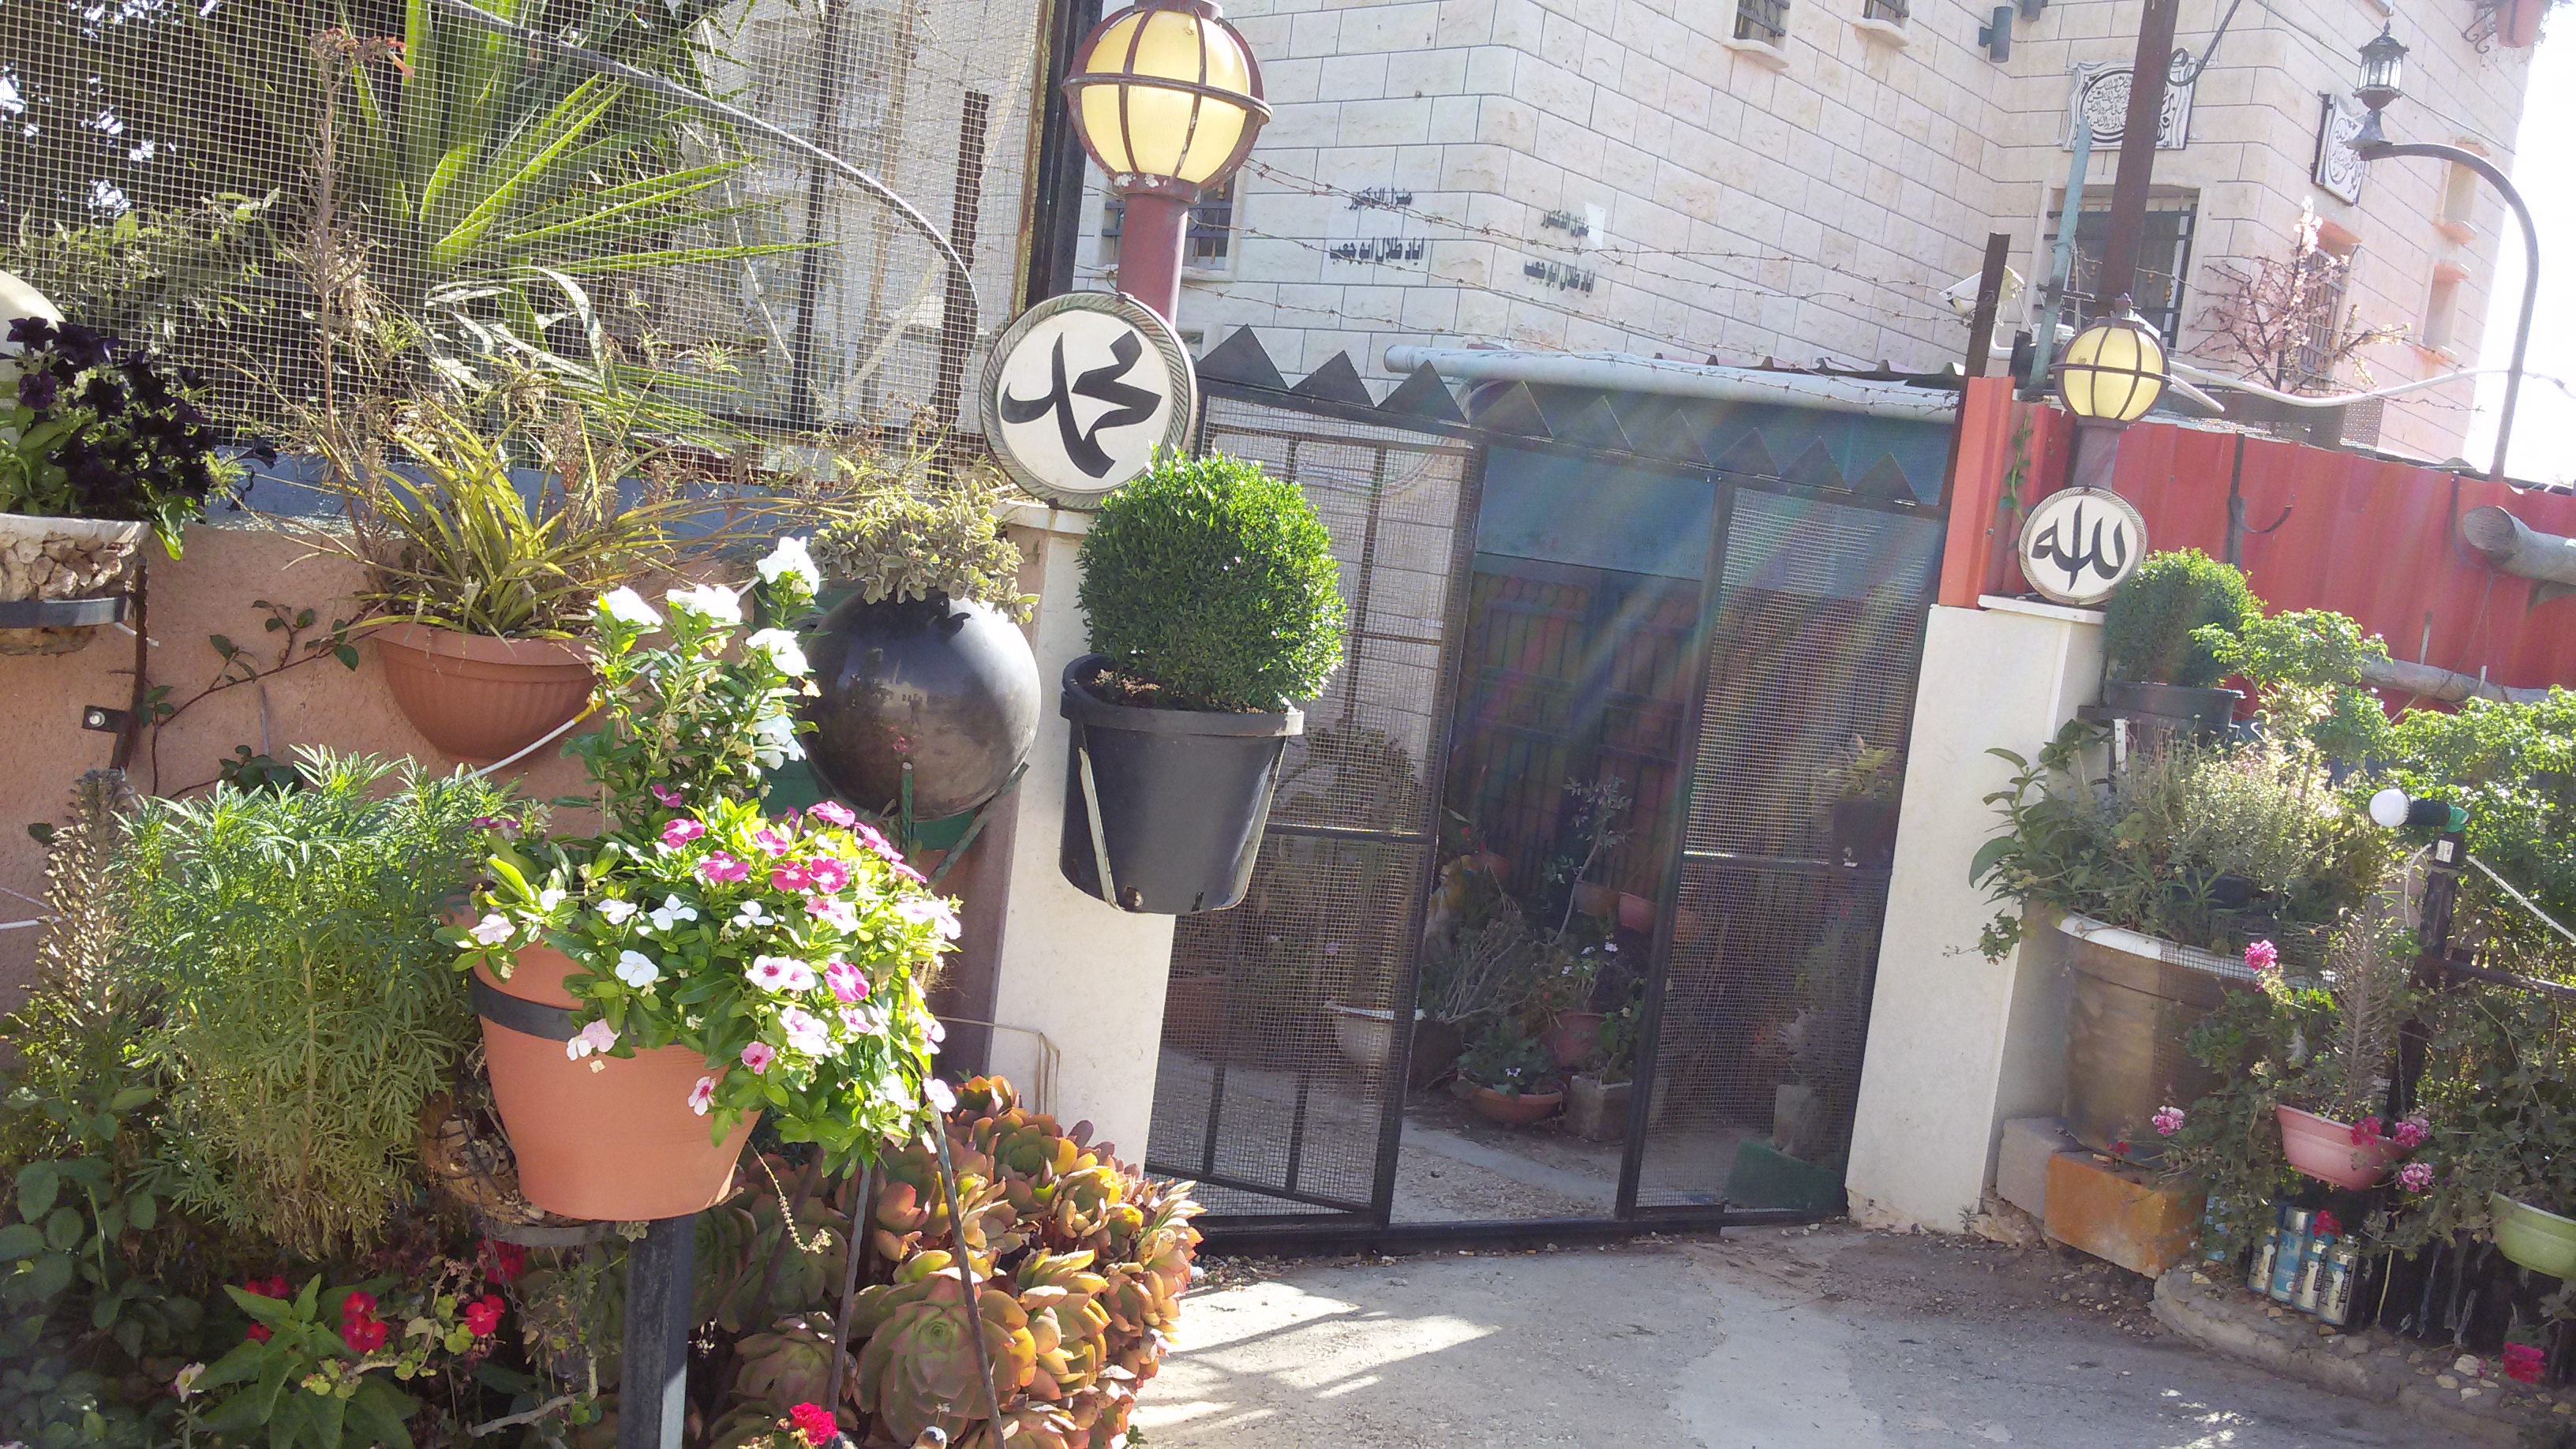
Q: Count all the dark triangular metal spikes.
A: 9